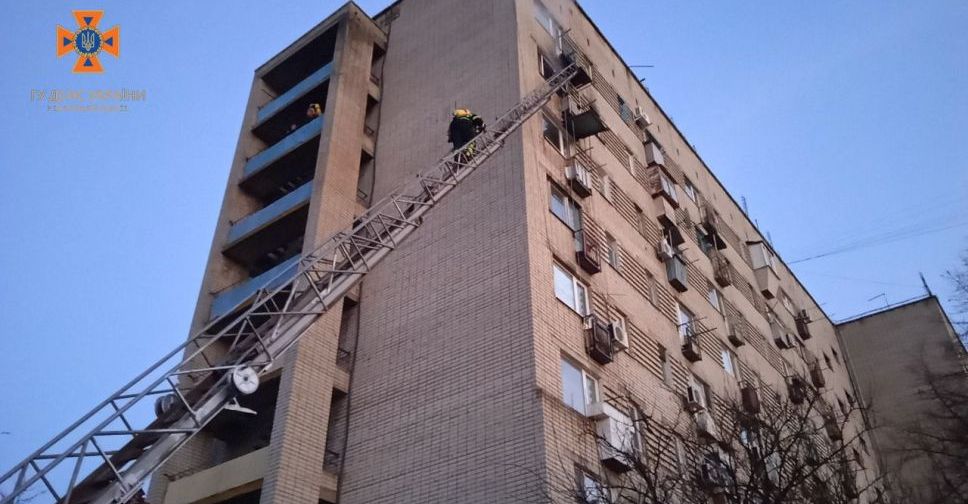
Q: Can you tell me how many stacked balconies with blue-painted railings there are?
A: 4